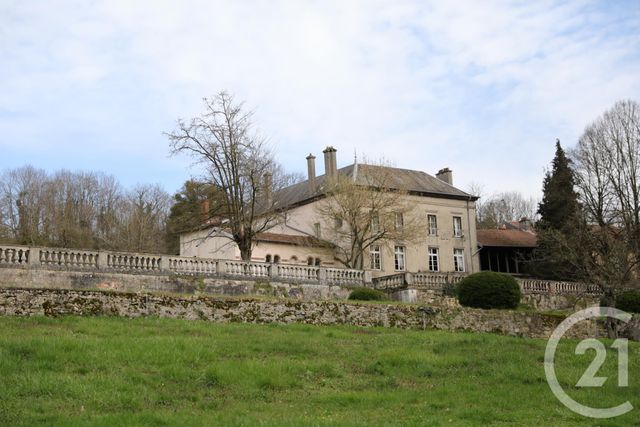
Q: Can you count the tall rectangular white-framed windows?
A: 8